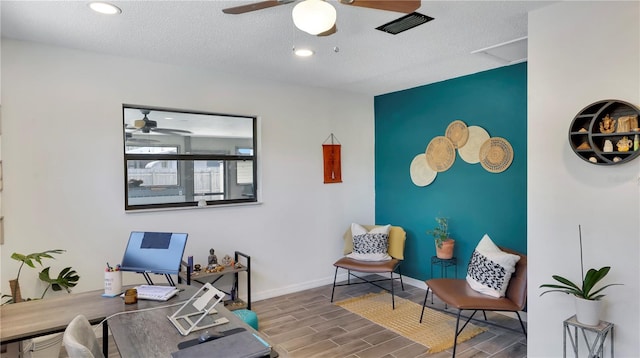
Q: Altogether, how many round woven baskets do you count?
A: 5